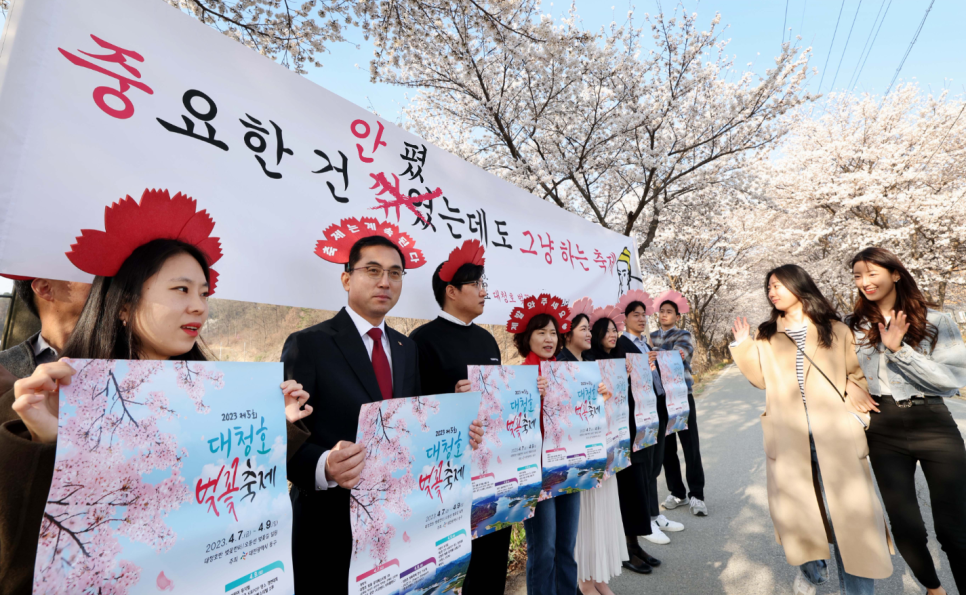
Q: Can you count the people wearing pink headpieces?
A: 4